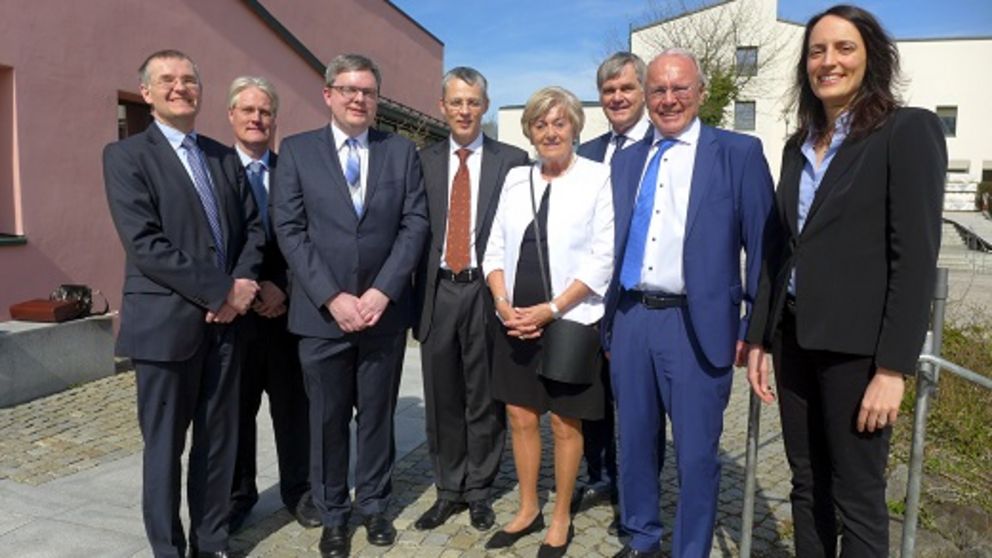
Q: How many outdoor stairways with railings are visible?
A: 1